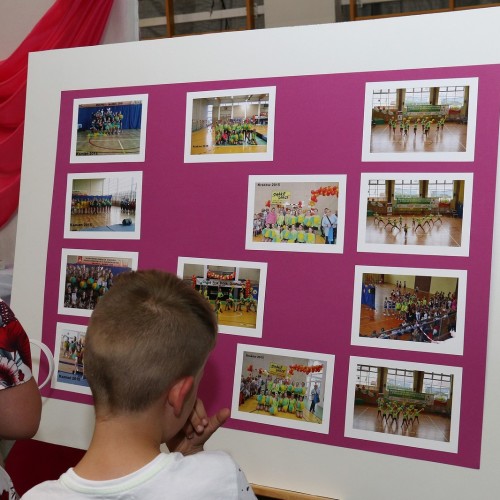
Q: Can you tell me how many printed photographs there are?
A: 12